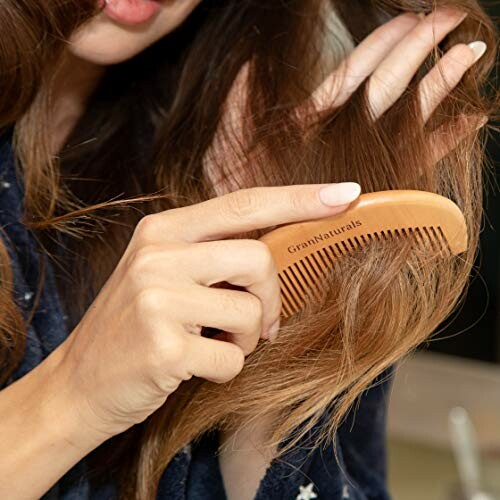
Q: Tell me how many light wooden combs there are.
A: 1